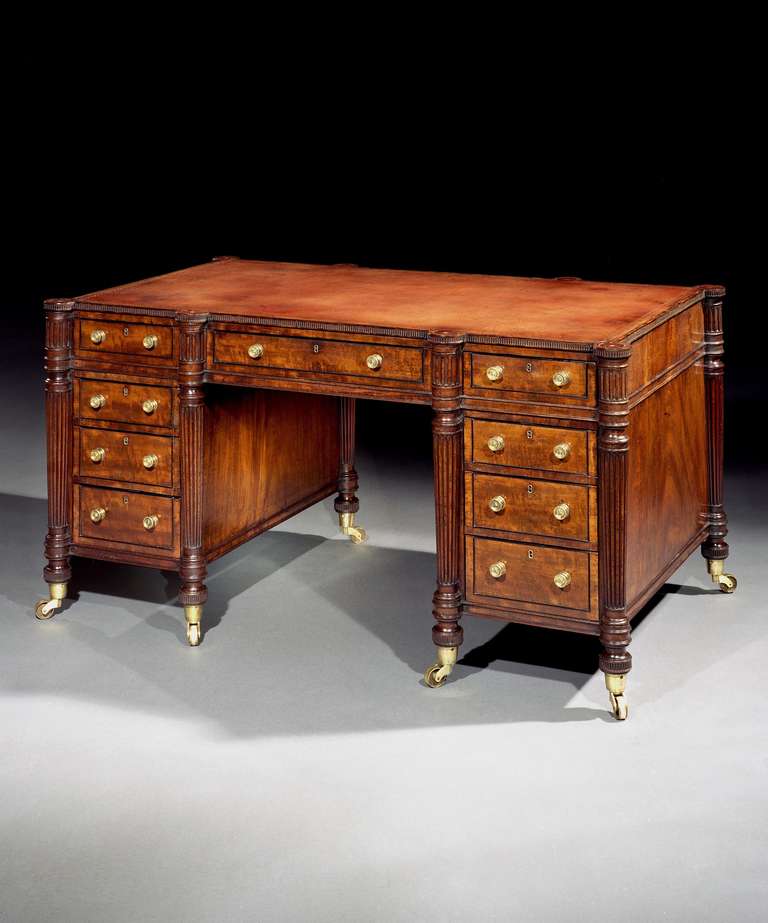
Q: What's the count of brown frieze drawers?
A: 3